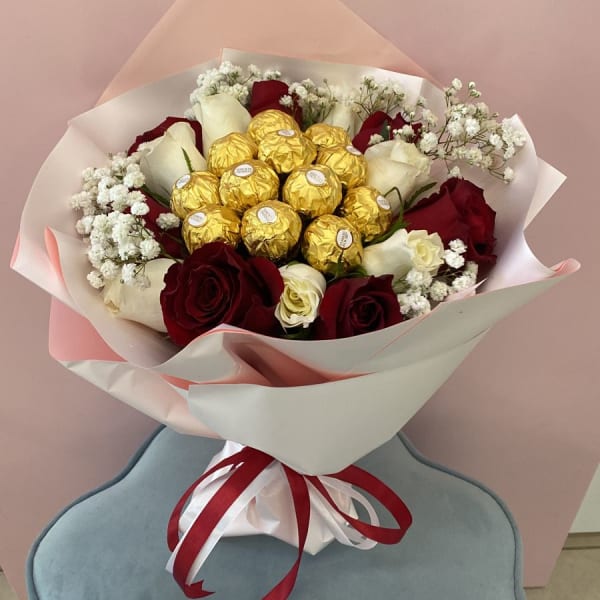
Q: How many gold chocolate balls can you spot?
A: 12